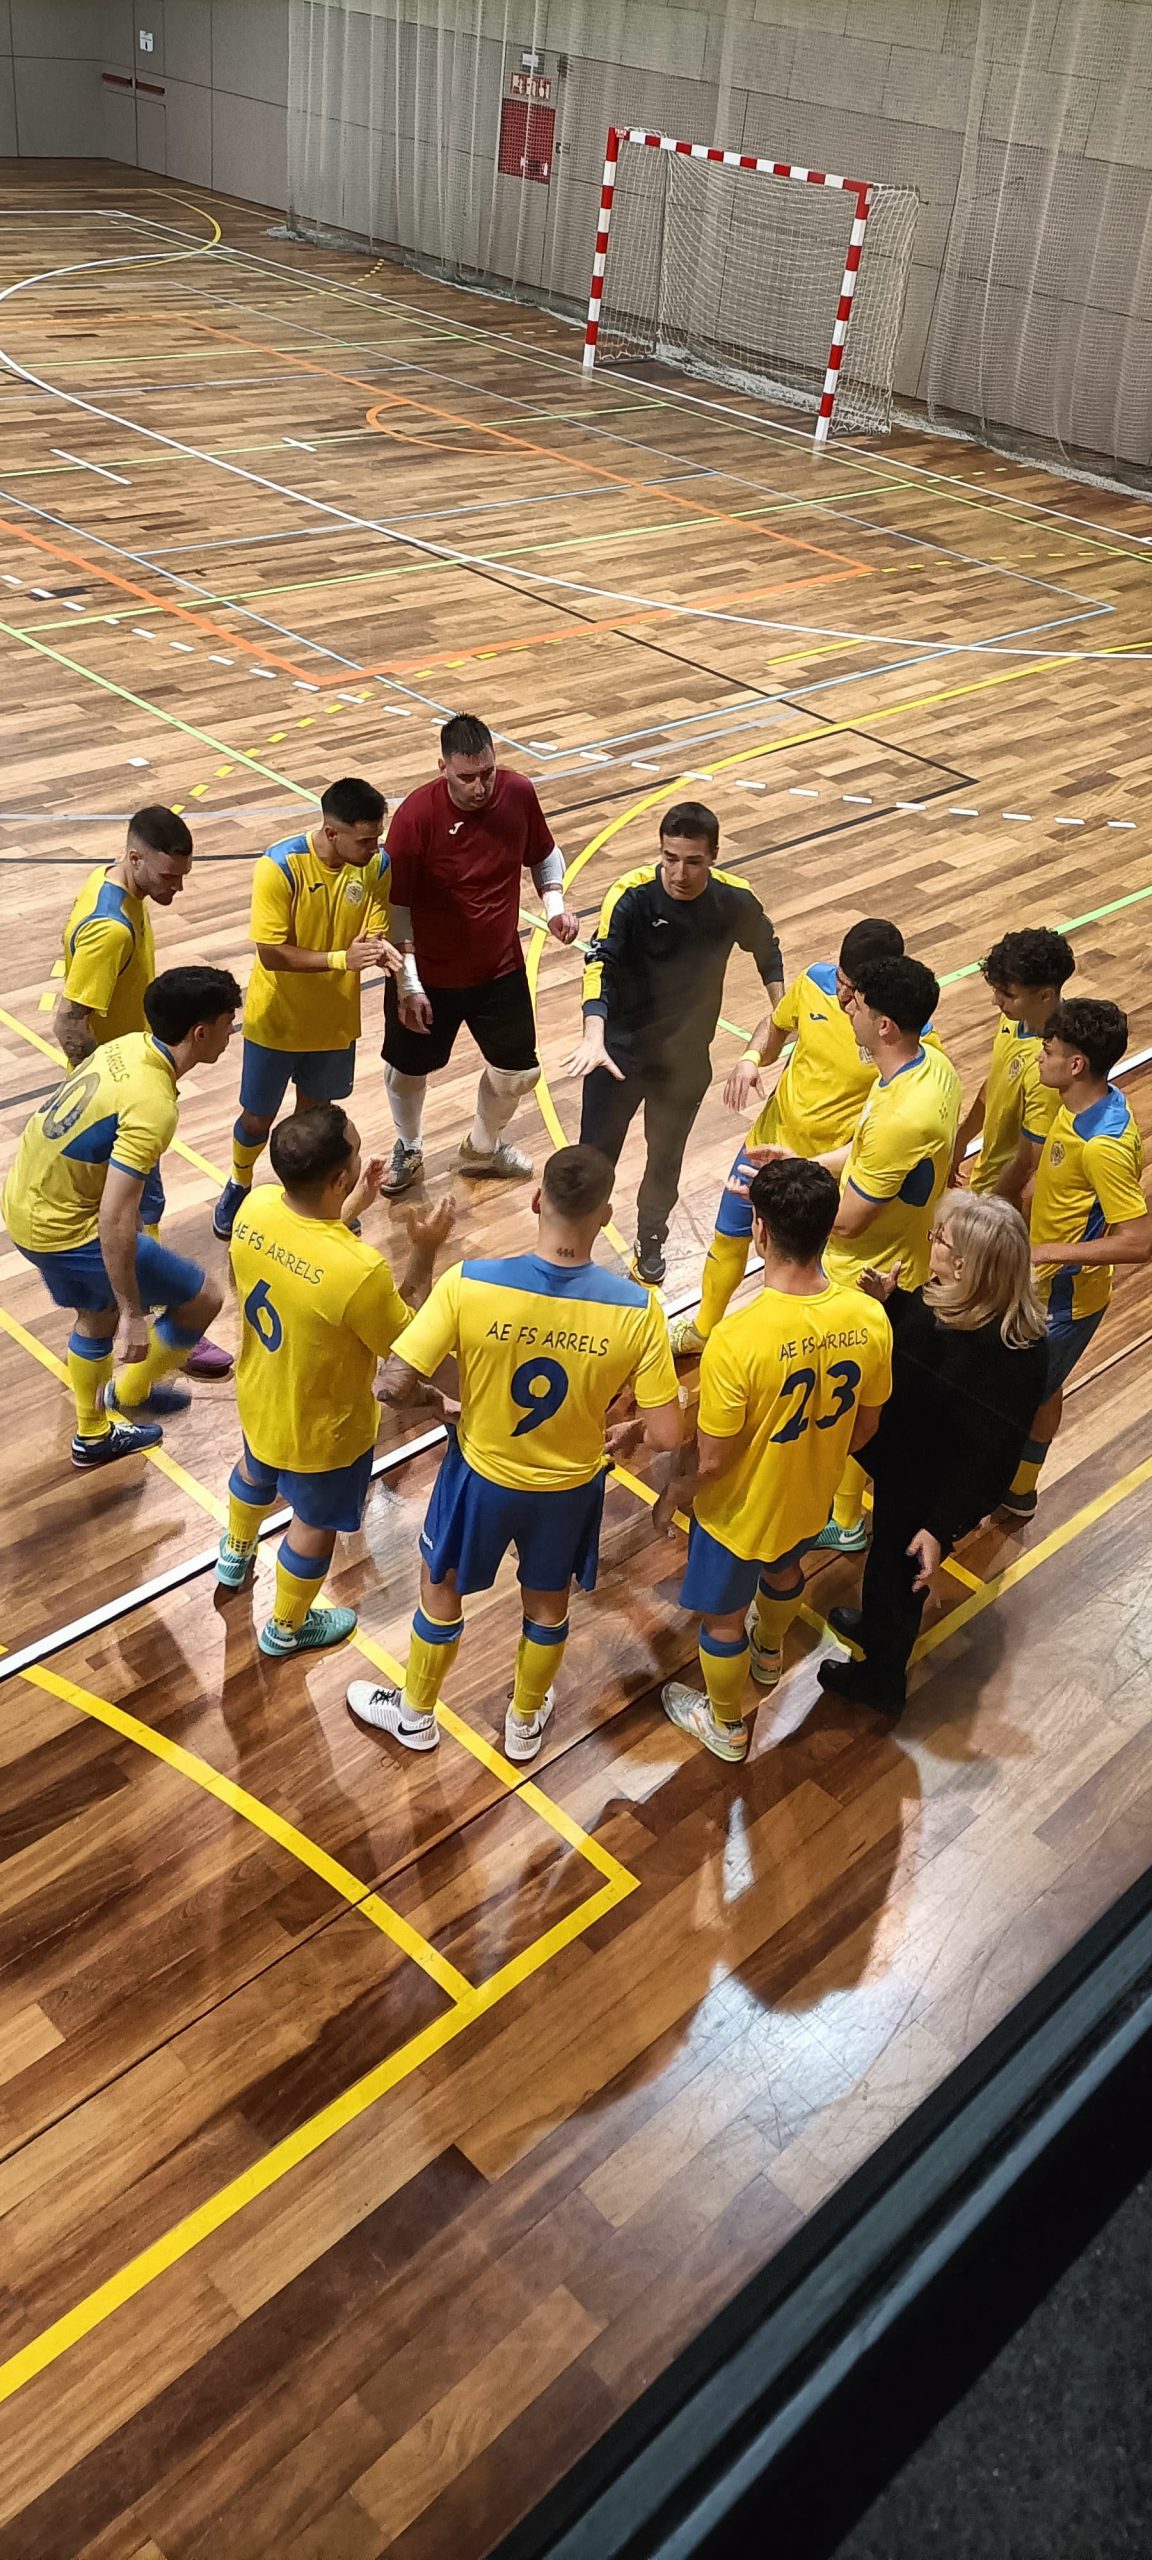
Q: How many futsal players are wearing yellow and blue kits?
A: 10